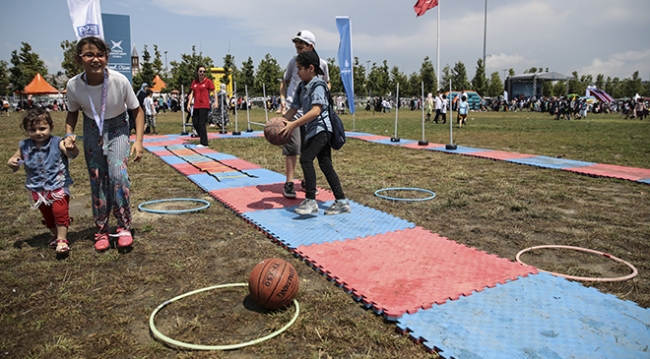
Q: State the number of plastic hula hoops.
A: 4